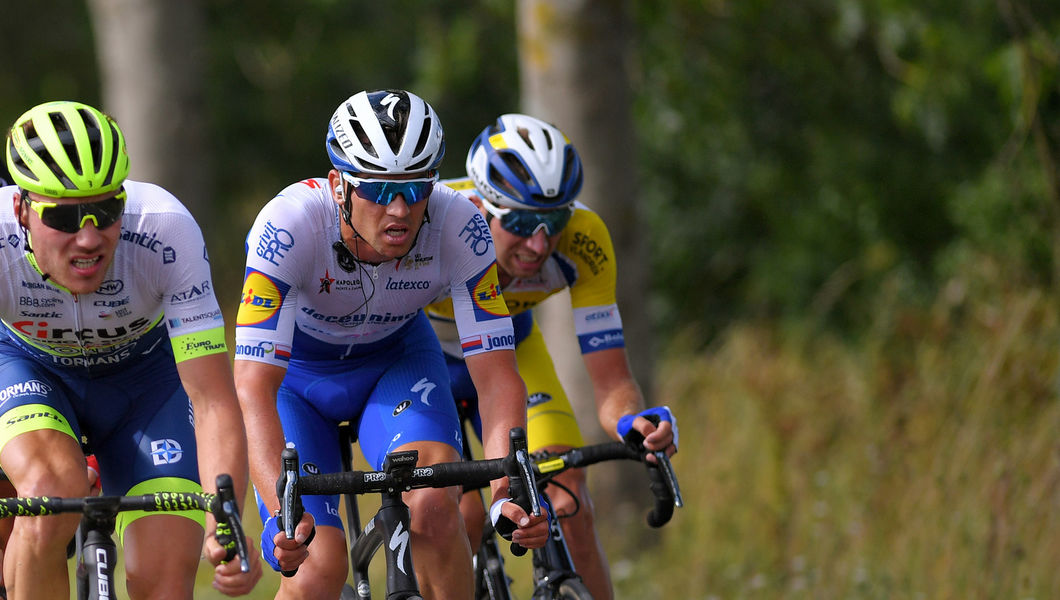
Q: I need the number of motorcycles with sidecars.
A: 0